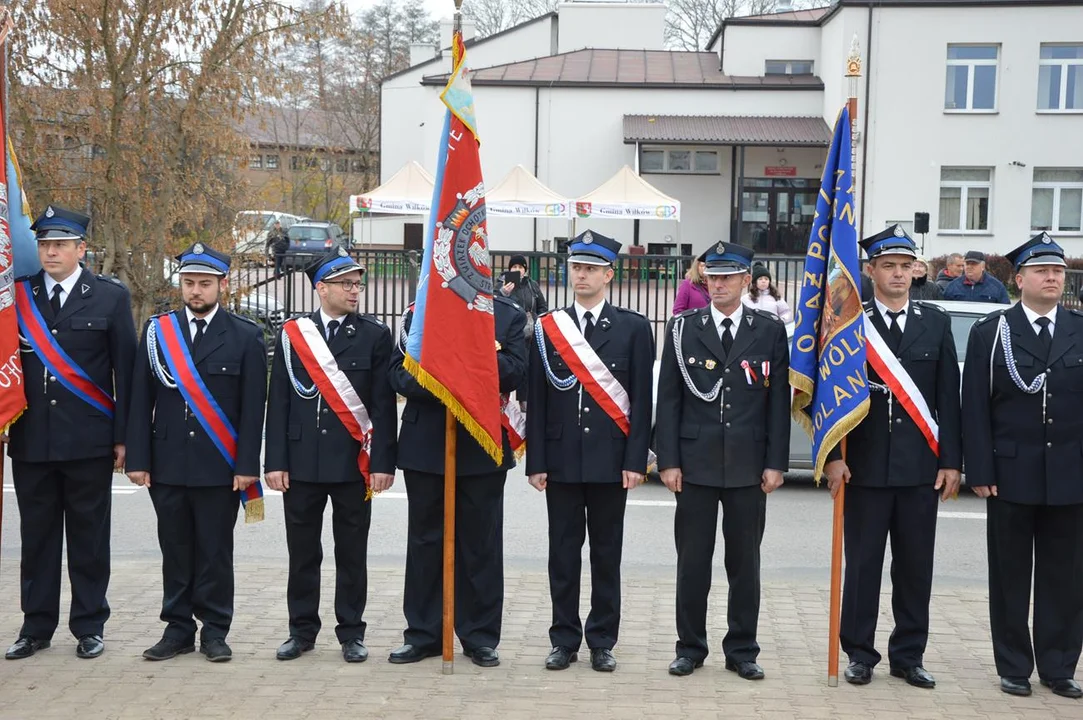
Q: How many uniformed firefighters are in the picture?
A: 8